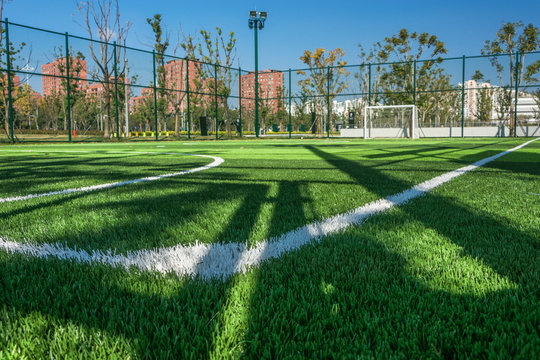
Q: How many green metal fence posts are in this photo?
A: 13